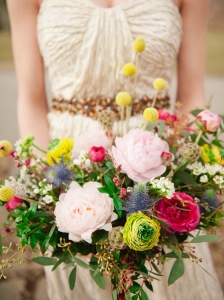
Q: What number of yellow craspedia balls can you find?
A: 7